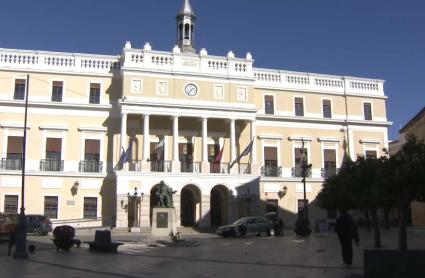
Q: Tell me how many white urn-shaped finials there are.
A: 6